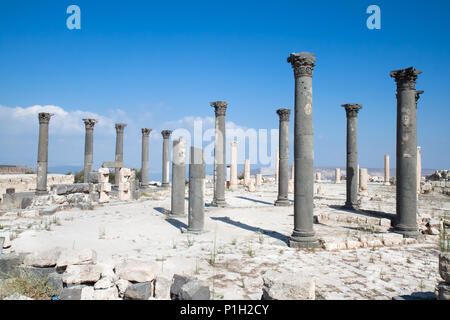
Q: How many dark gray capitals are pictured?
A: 11